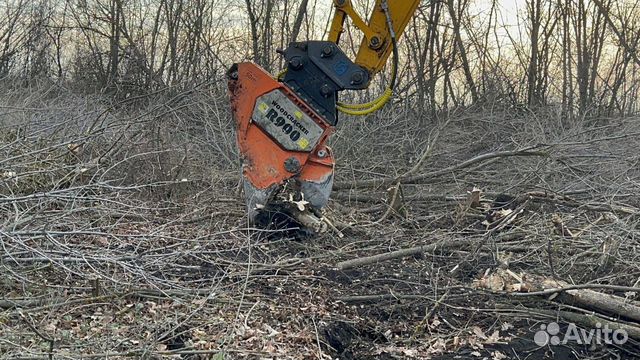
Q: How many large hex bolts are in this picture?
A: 4